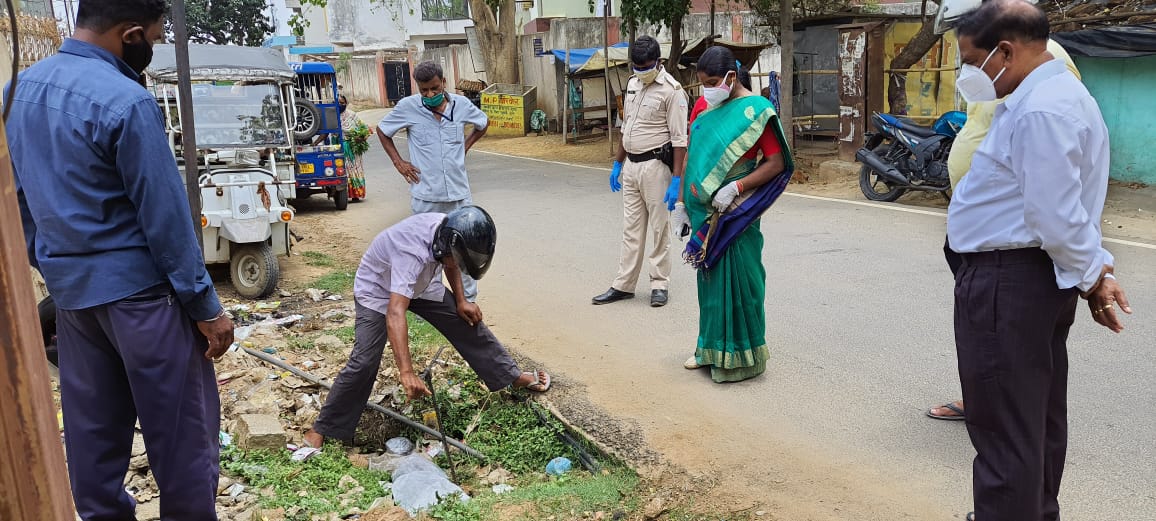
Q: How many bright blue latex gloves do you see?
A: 2